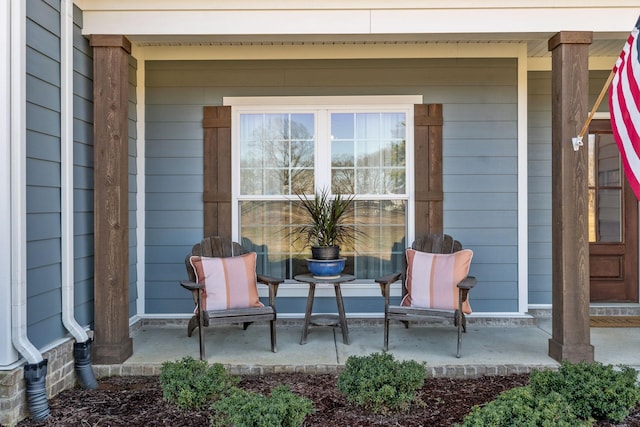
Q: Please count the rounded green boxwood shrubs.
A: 5